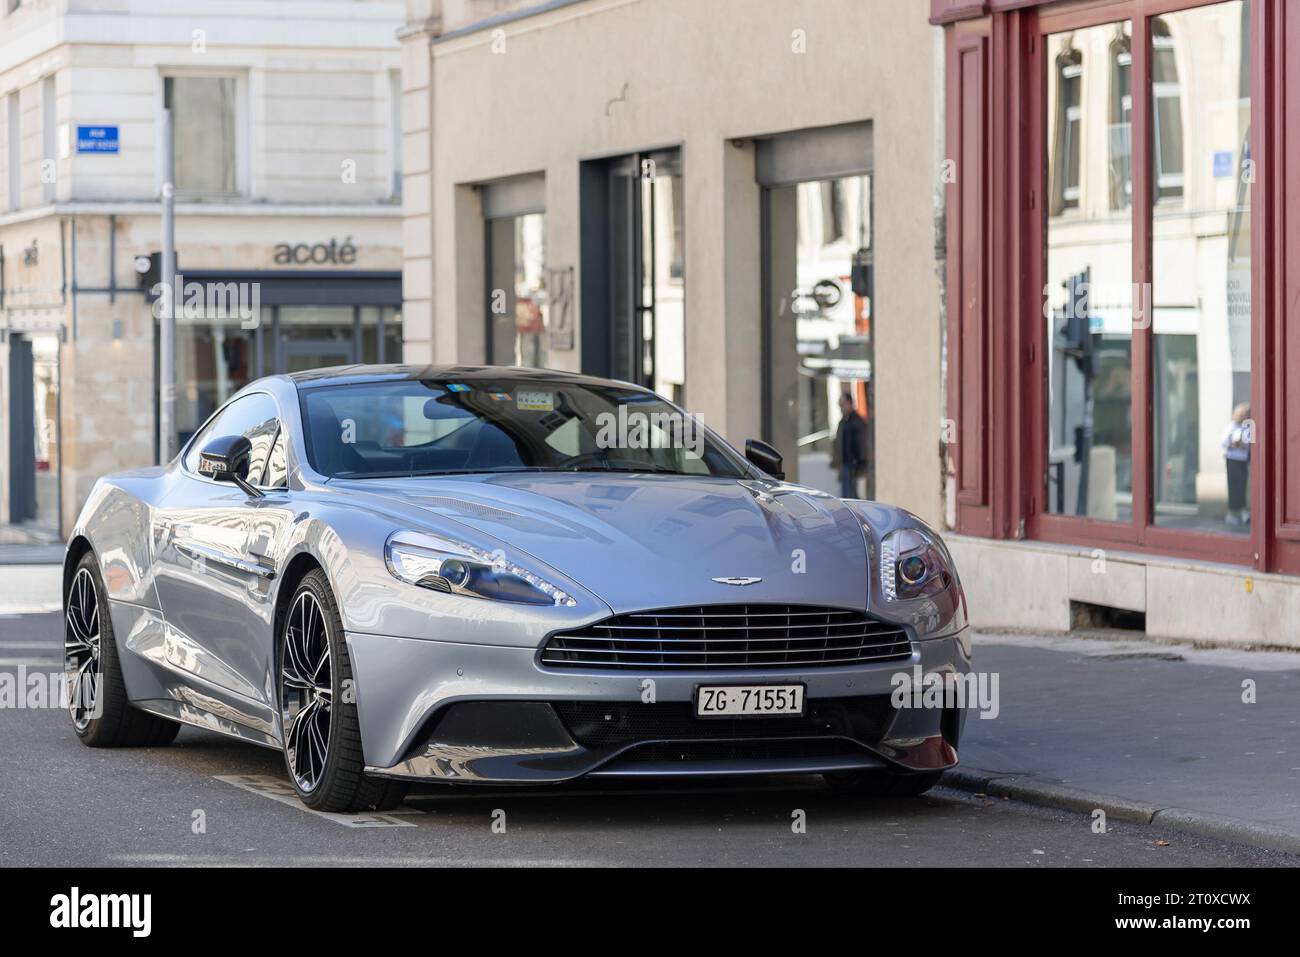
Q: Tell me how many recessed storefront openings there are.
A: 3